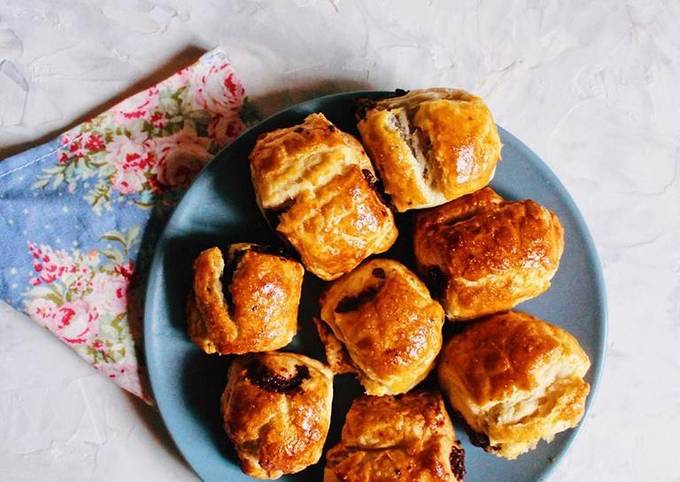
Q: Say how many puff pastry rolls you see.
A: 8